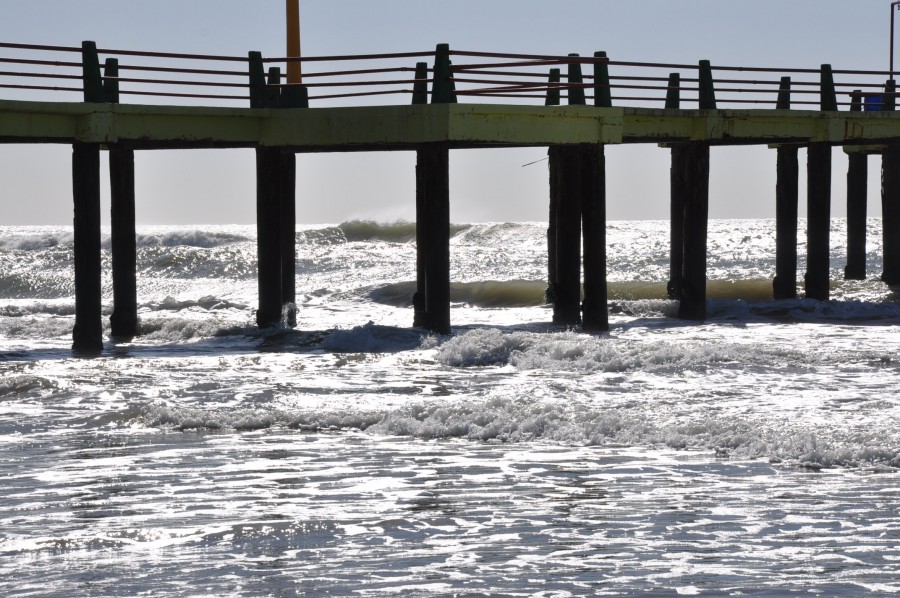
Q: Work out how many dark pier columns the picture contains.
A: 15